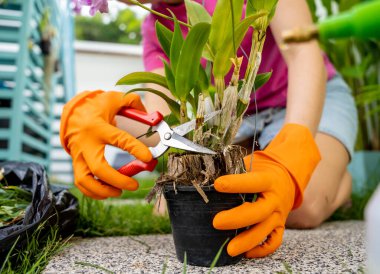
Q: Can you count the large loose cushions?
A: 0